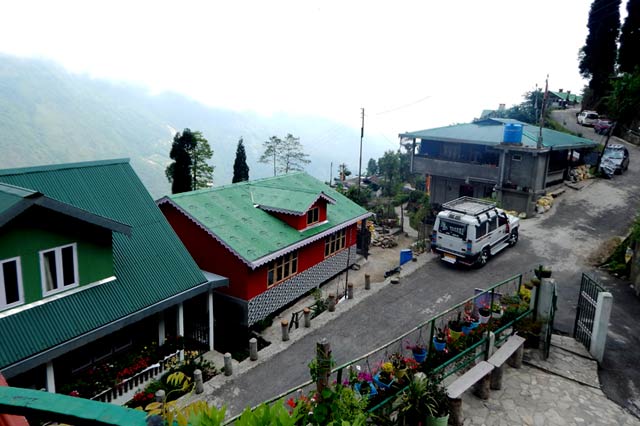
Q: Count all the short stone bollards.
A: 9